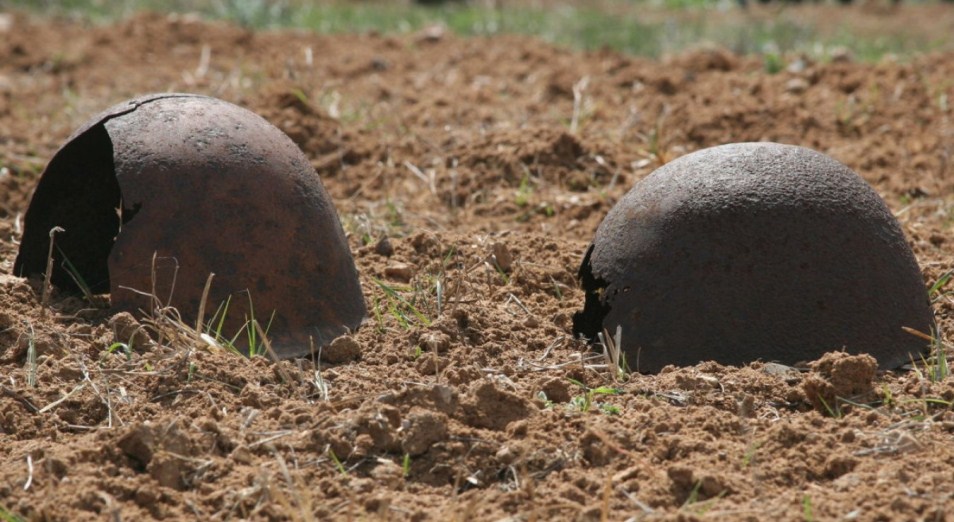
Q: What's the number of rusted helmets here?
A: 2